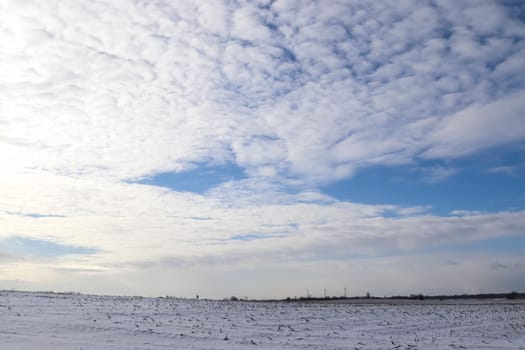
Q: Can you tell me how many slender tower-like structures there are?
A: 3